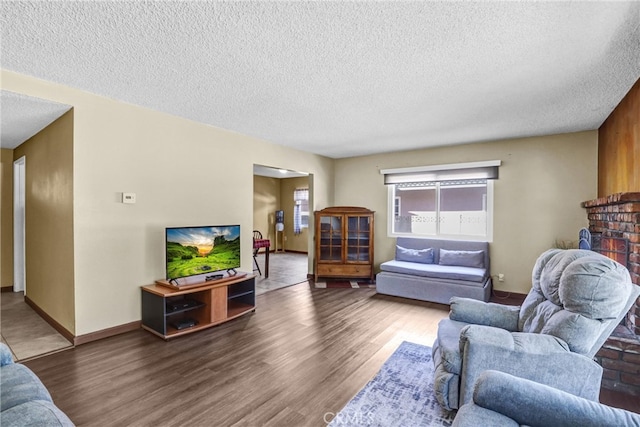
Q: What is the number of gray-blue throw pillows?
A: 2